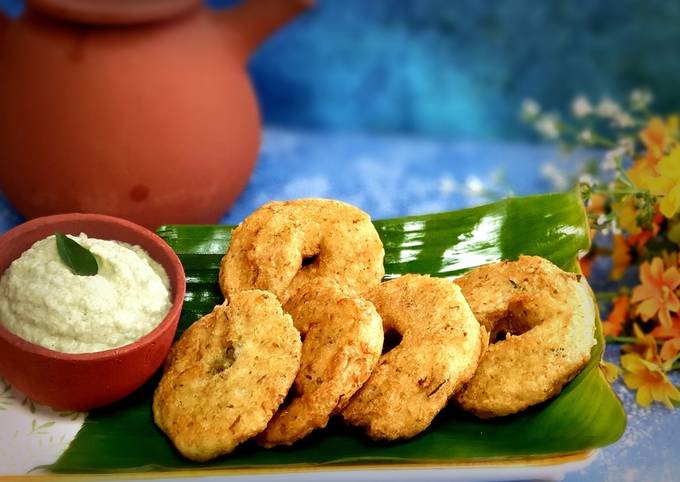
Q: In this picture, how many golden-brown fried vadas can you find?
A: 5